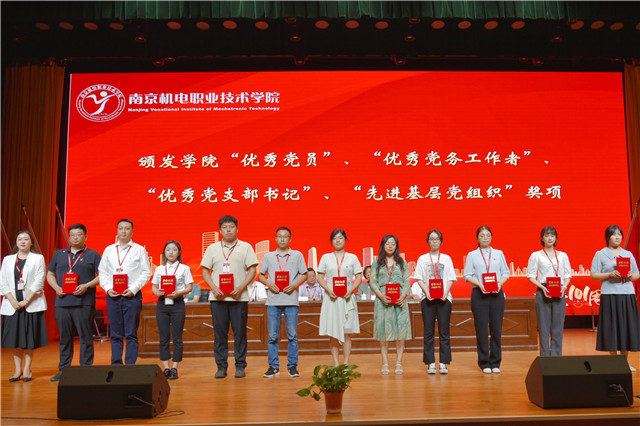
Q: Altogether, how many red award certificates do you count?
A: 11